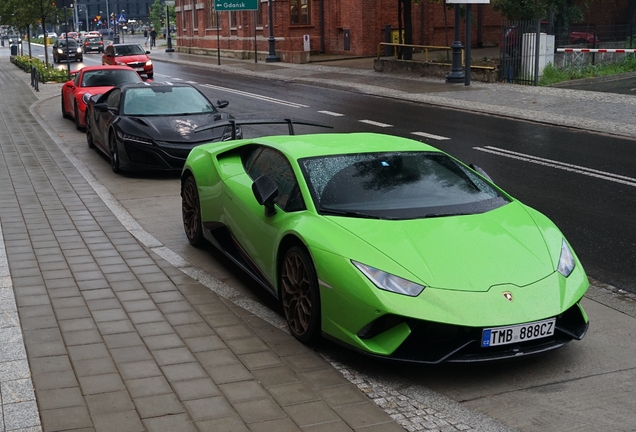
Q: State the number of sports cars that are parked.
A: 3